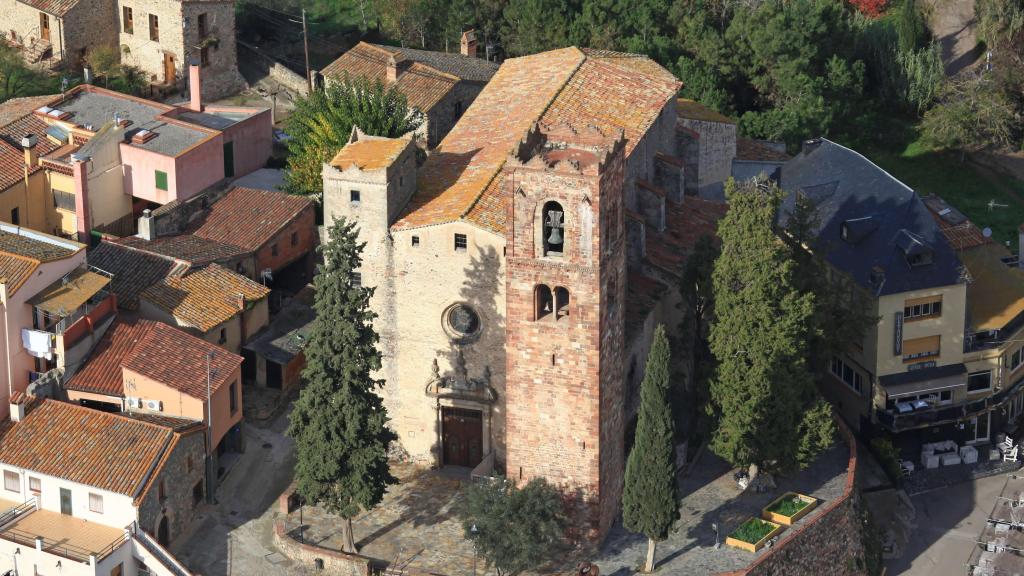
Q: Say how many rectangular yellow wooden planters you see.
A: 2